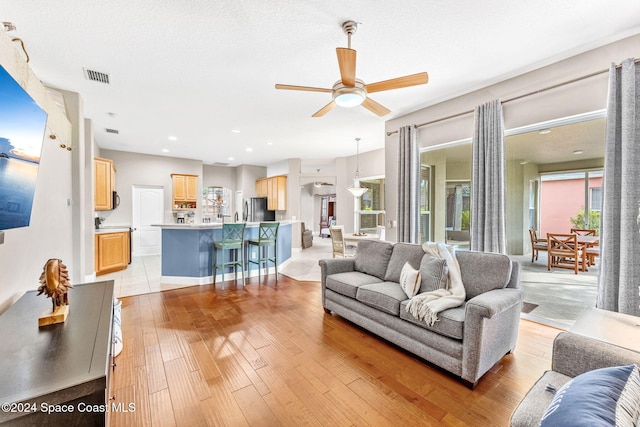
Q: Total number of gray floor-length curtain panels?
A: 3